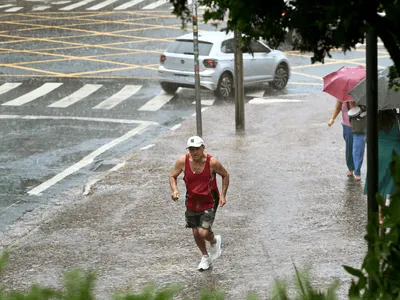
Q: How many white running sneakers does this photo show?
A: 2